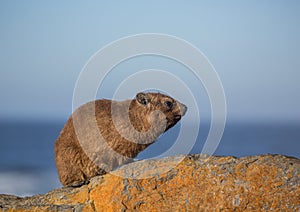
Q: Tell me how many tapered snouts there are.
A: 1